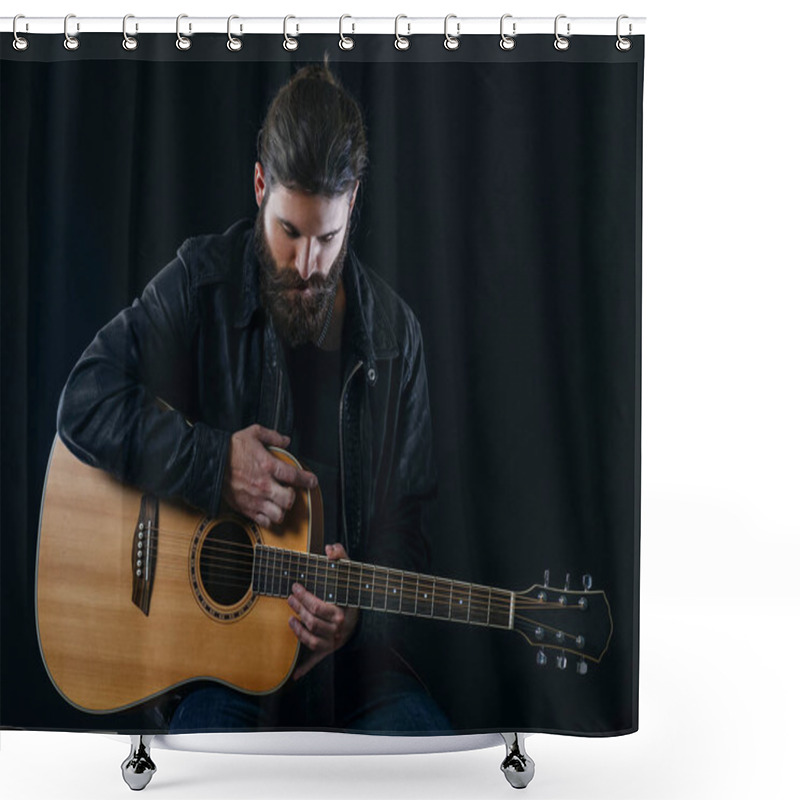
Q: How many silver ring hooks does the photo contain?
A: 12